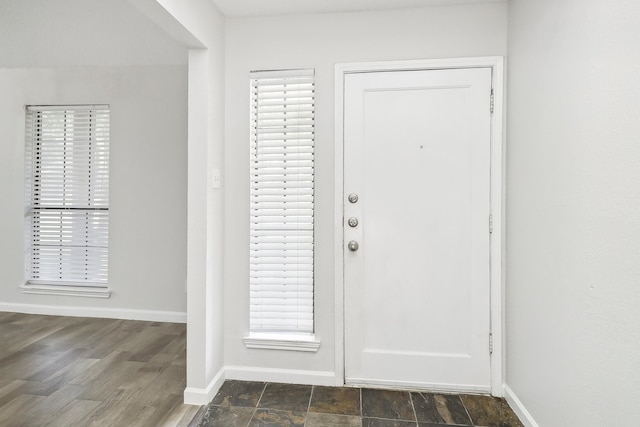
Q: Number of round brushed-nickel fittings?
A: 3